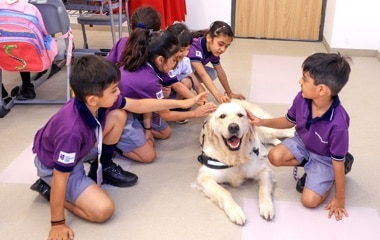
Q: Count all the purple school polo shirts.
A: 5